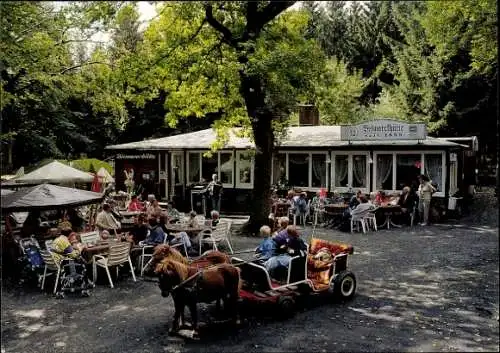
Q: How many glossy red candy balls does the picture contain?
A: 0